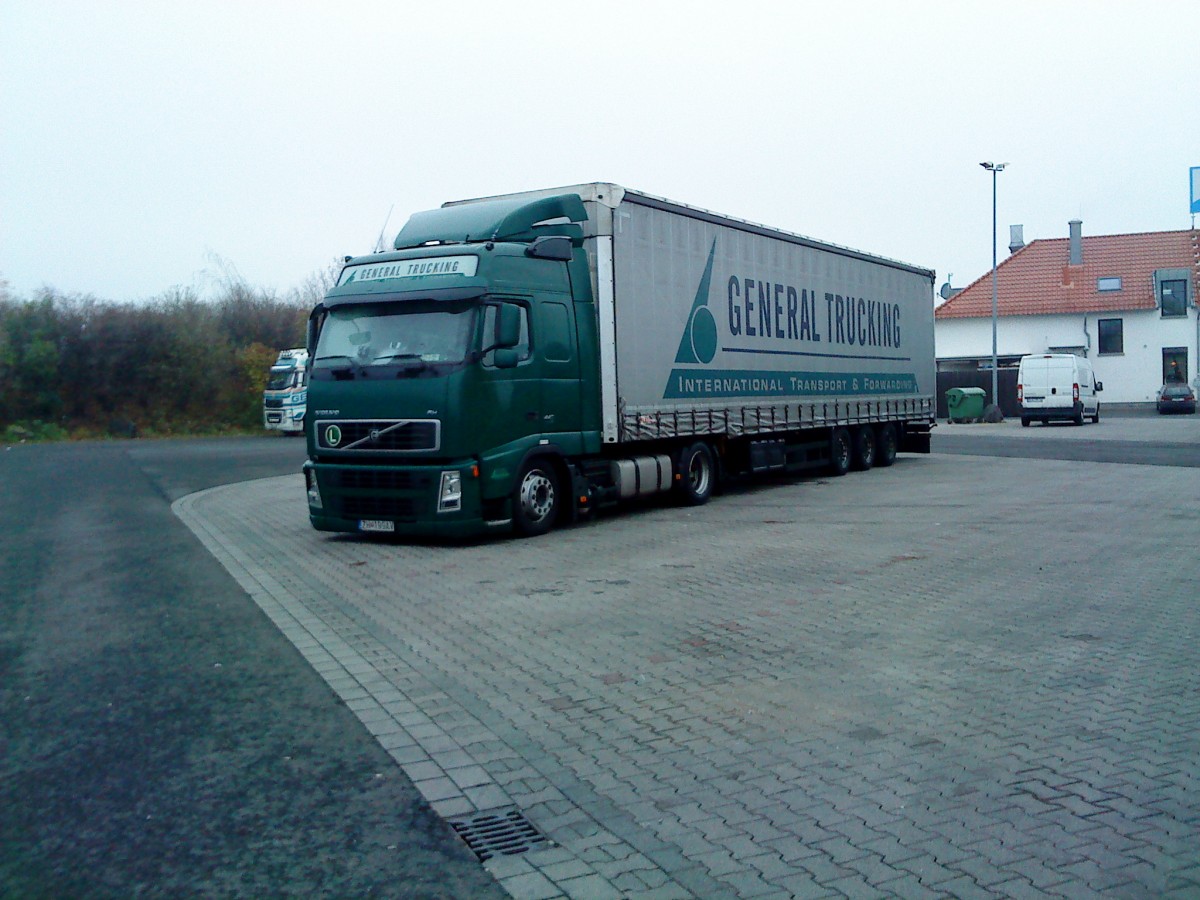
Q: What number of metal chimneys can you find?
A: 2